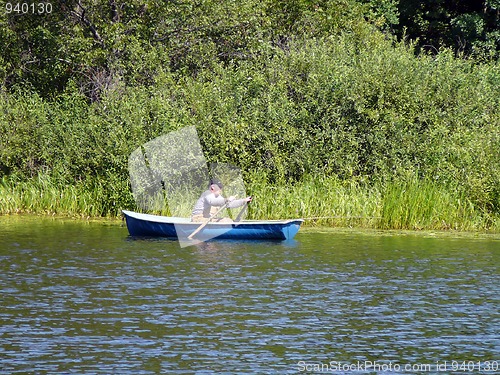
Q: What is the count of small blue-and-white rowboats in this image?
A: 1